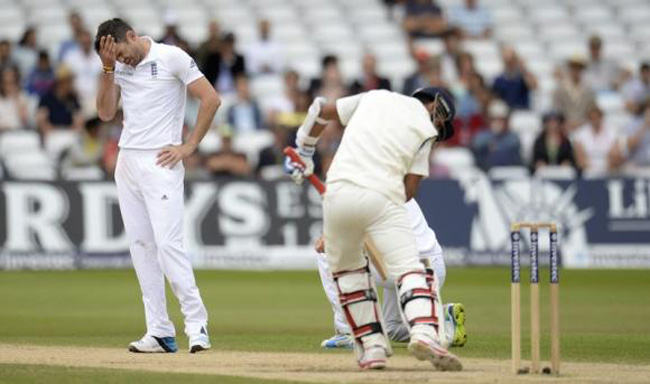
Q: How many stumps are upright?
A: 3